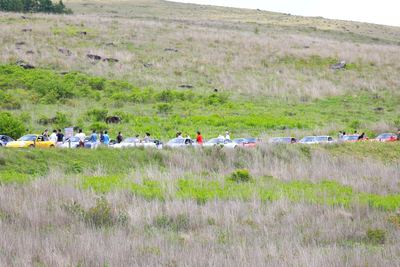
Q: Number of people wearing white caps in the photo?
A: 1